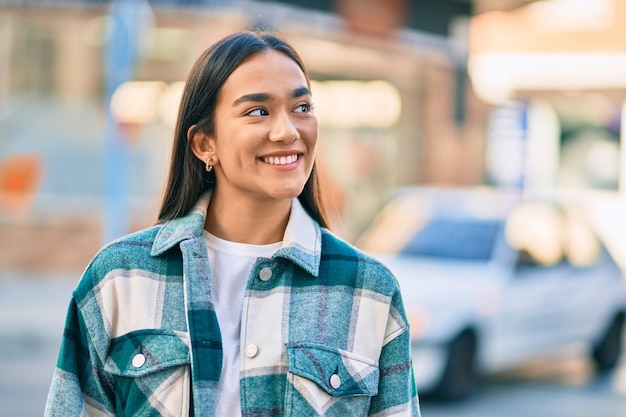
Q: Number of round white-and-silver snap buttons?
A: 4